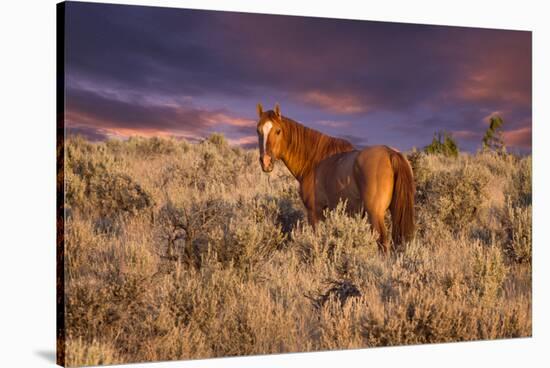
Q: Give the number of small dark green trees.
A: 2